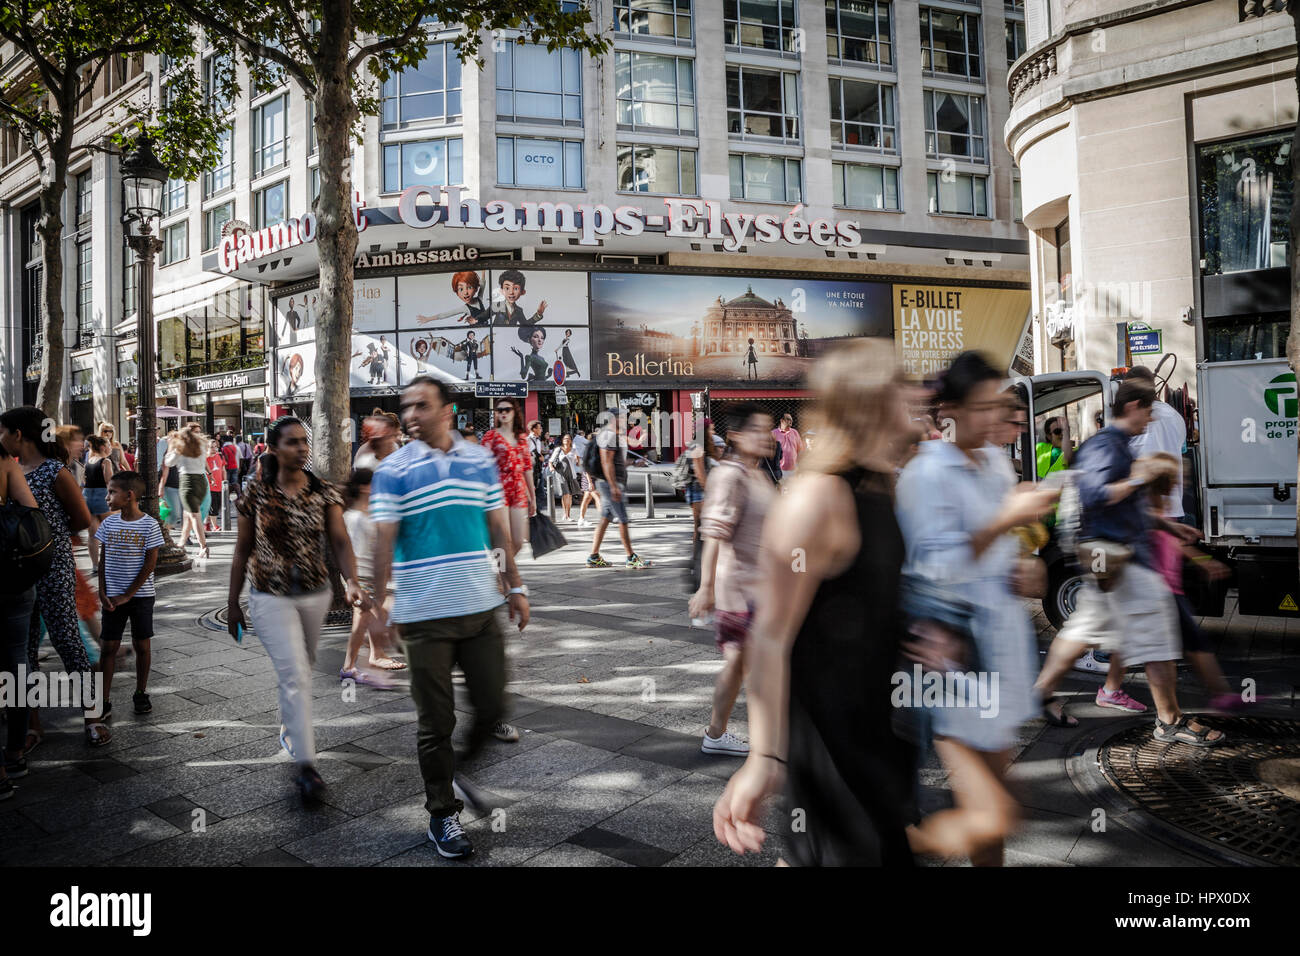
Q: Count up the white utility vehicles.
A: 1